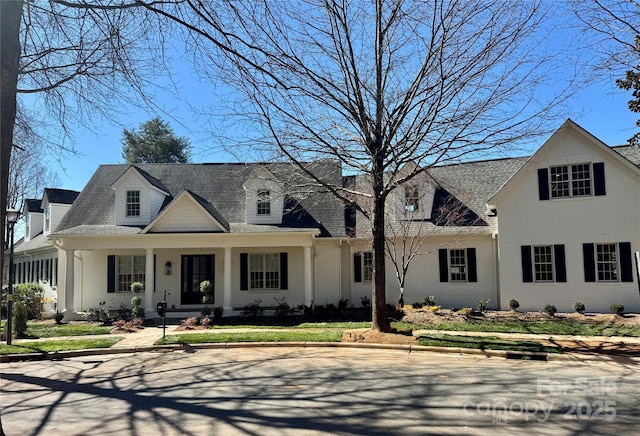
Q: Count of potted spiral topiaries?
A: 2